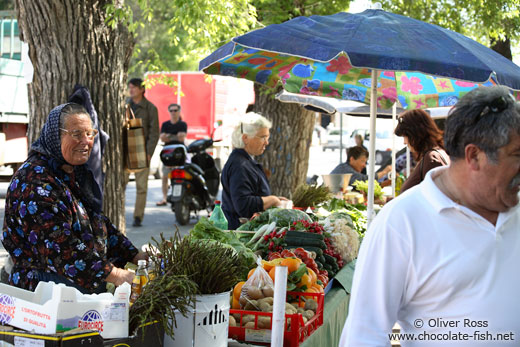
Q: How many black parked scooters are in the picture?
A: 1